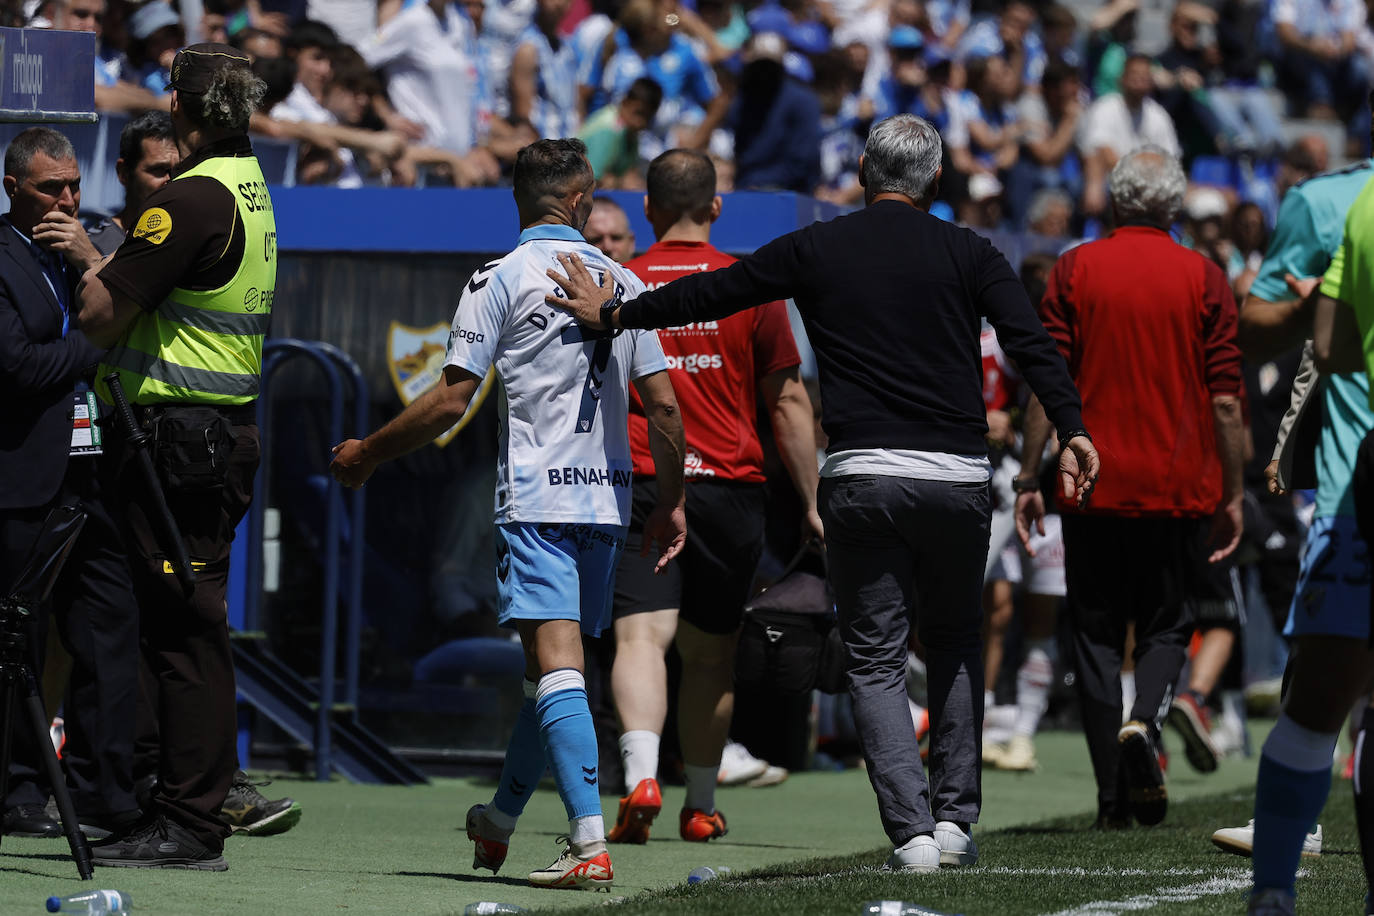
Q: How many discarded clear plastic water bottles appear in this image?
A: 4